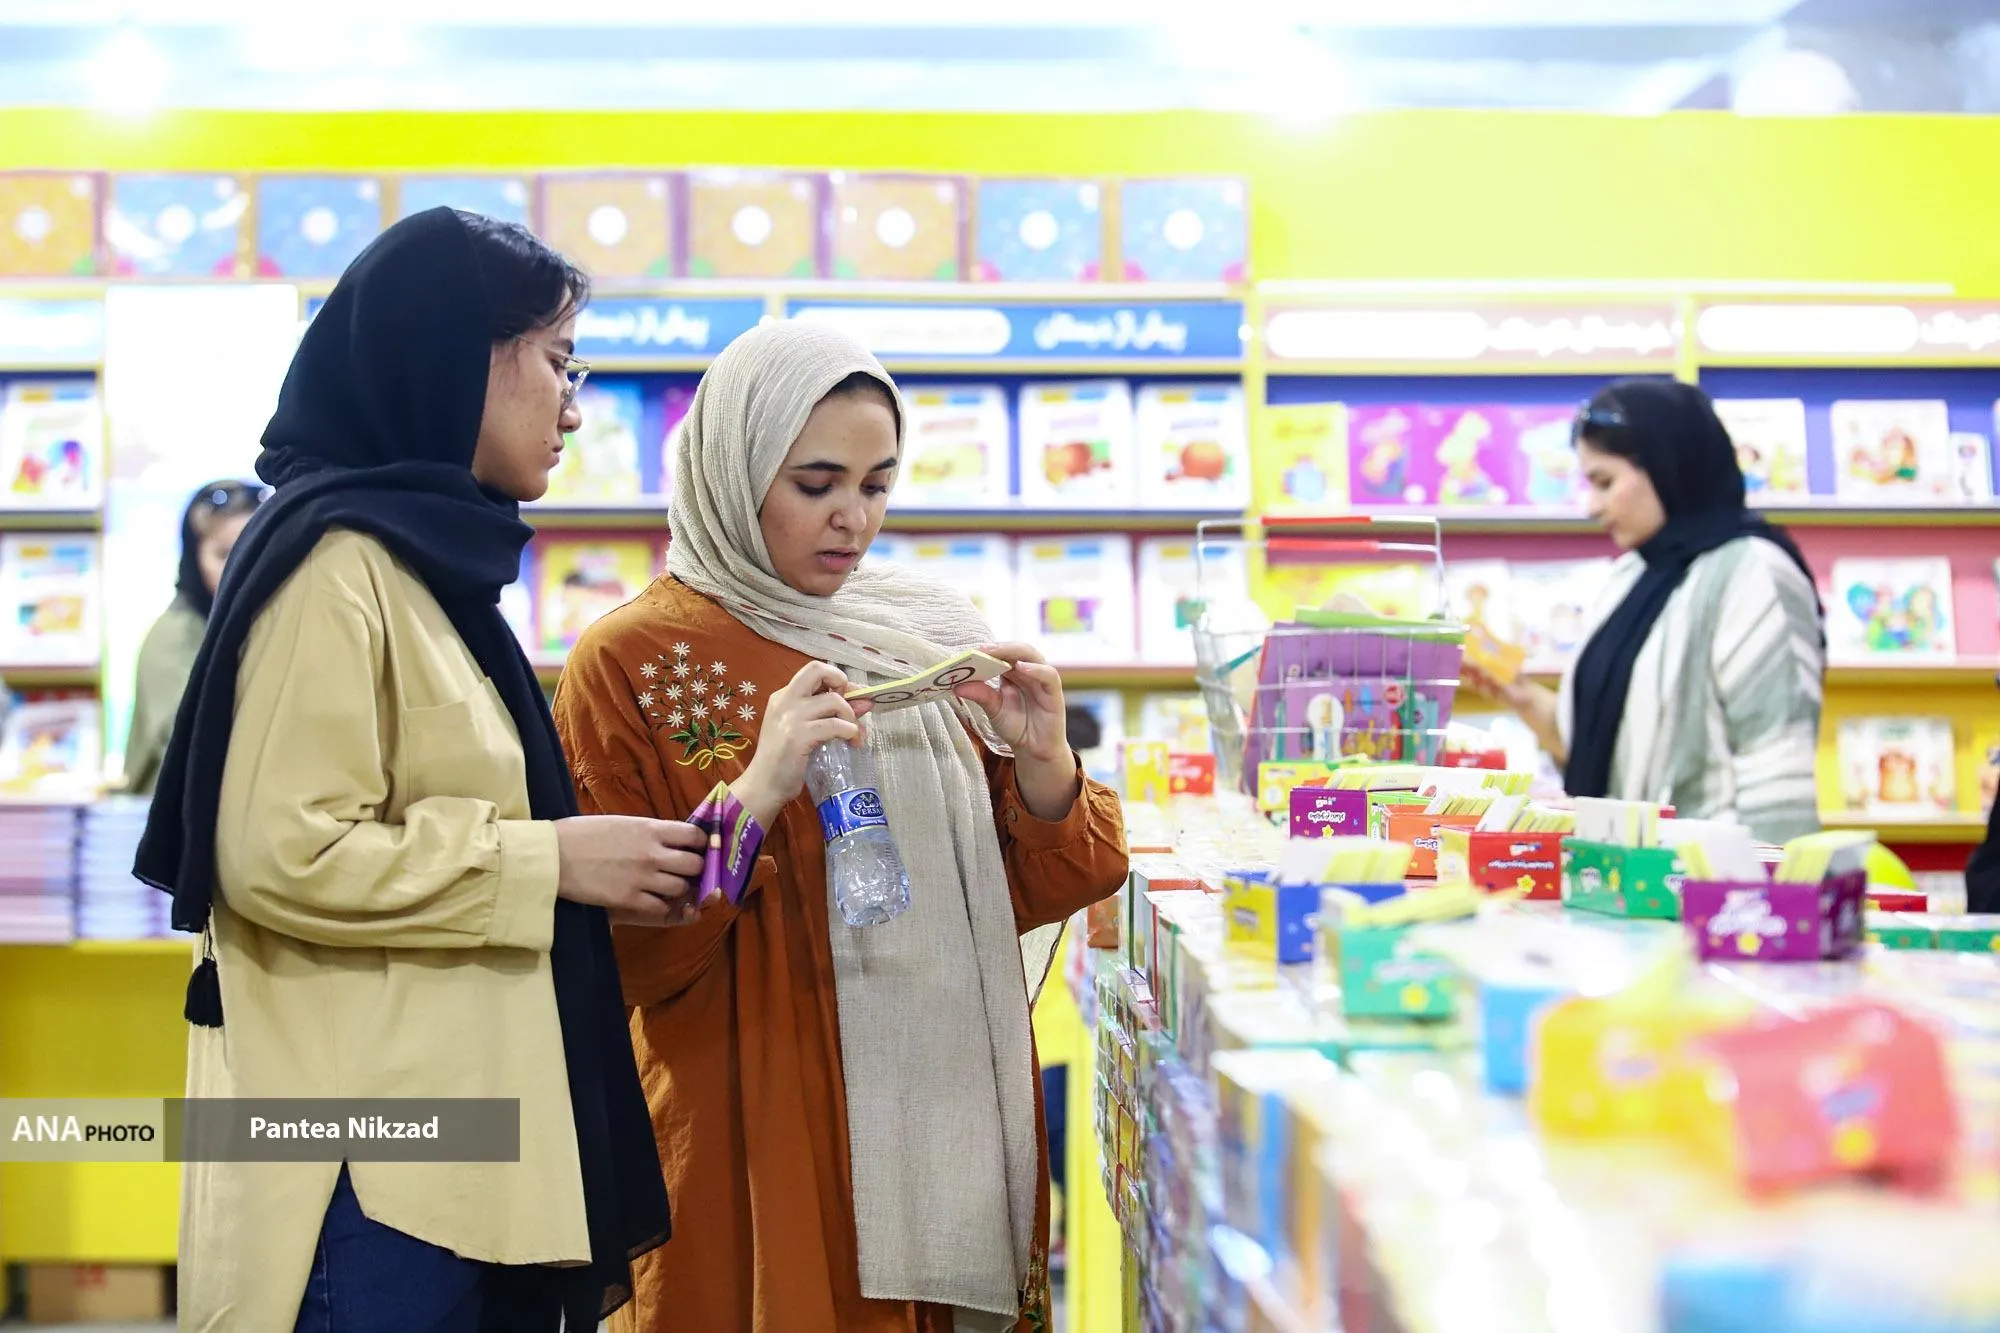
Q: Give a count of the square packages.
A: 9